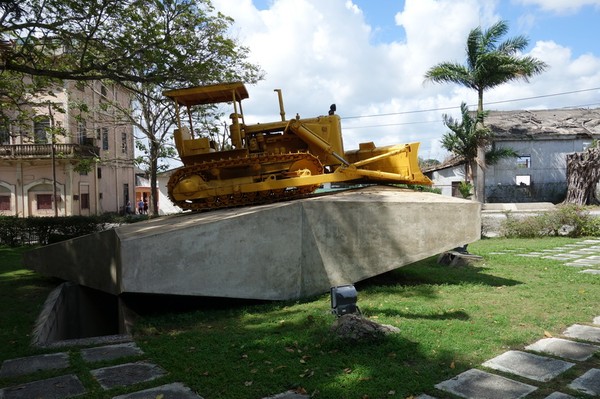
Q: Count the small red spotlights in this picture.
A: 0